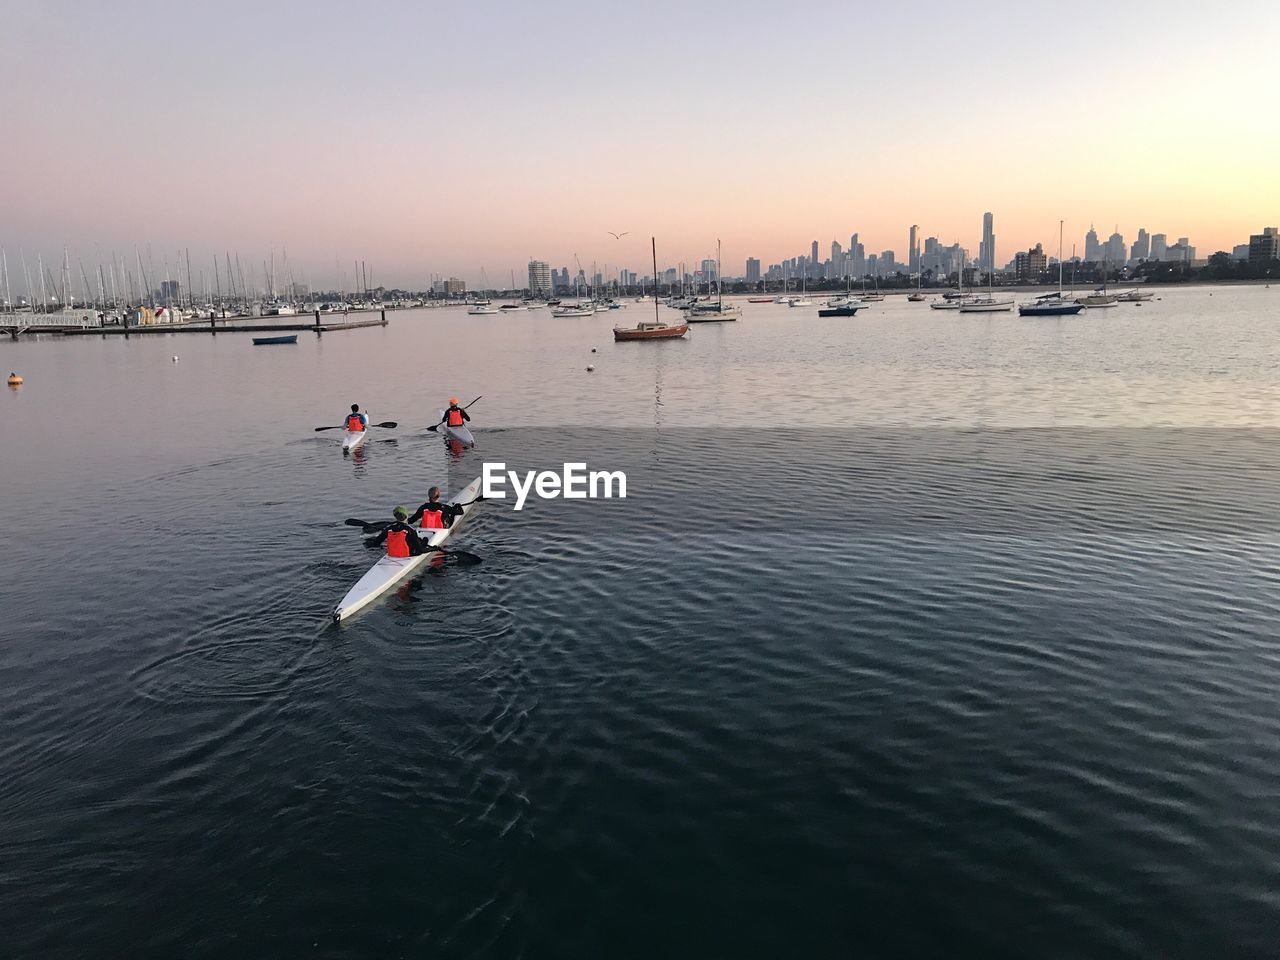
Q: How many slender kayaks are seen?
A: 3